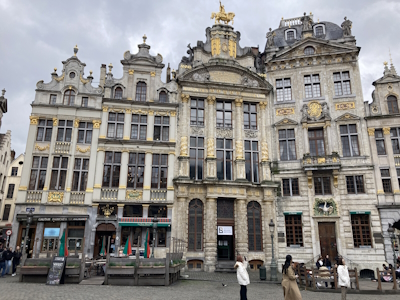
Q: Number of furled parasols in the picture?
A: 4